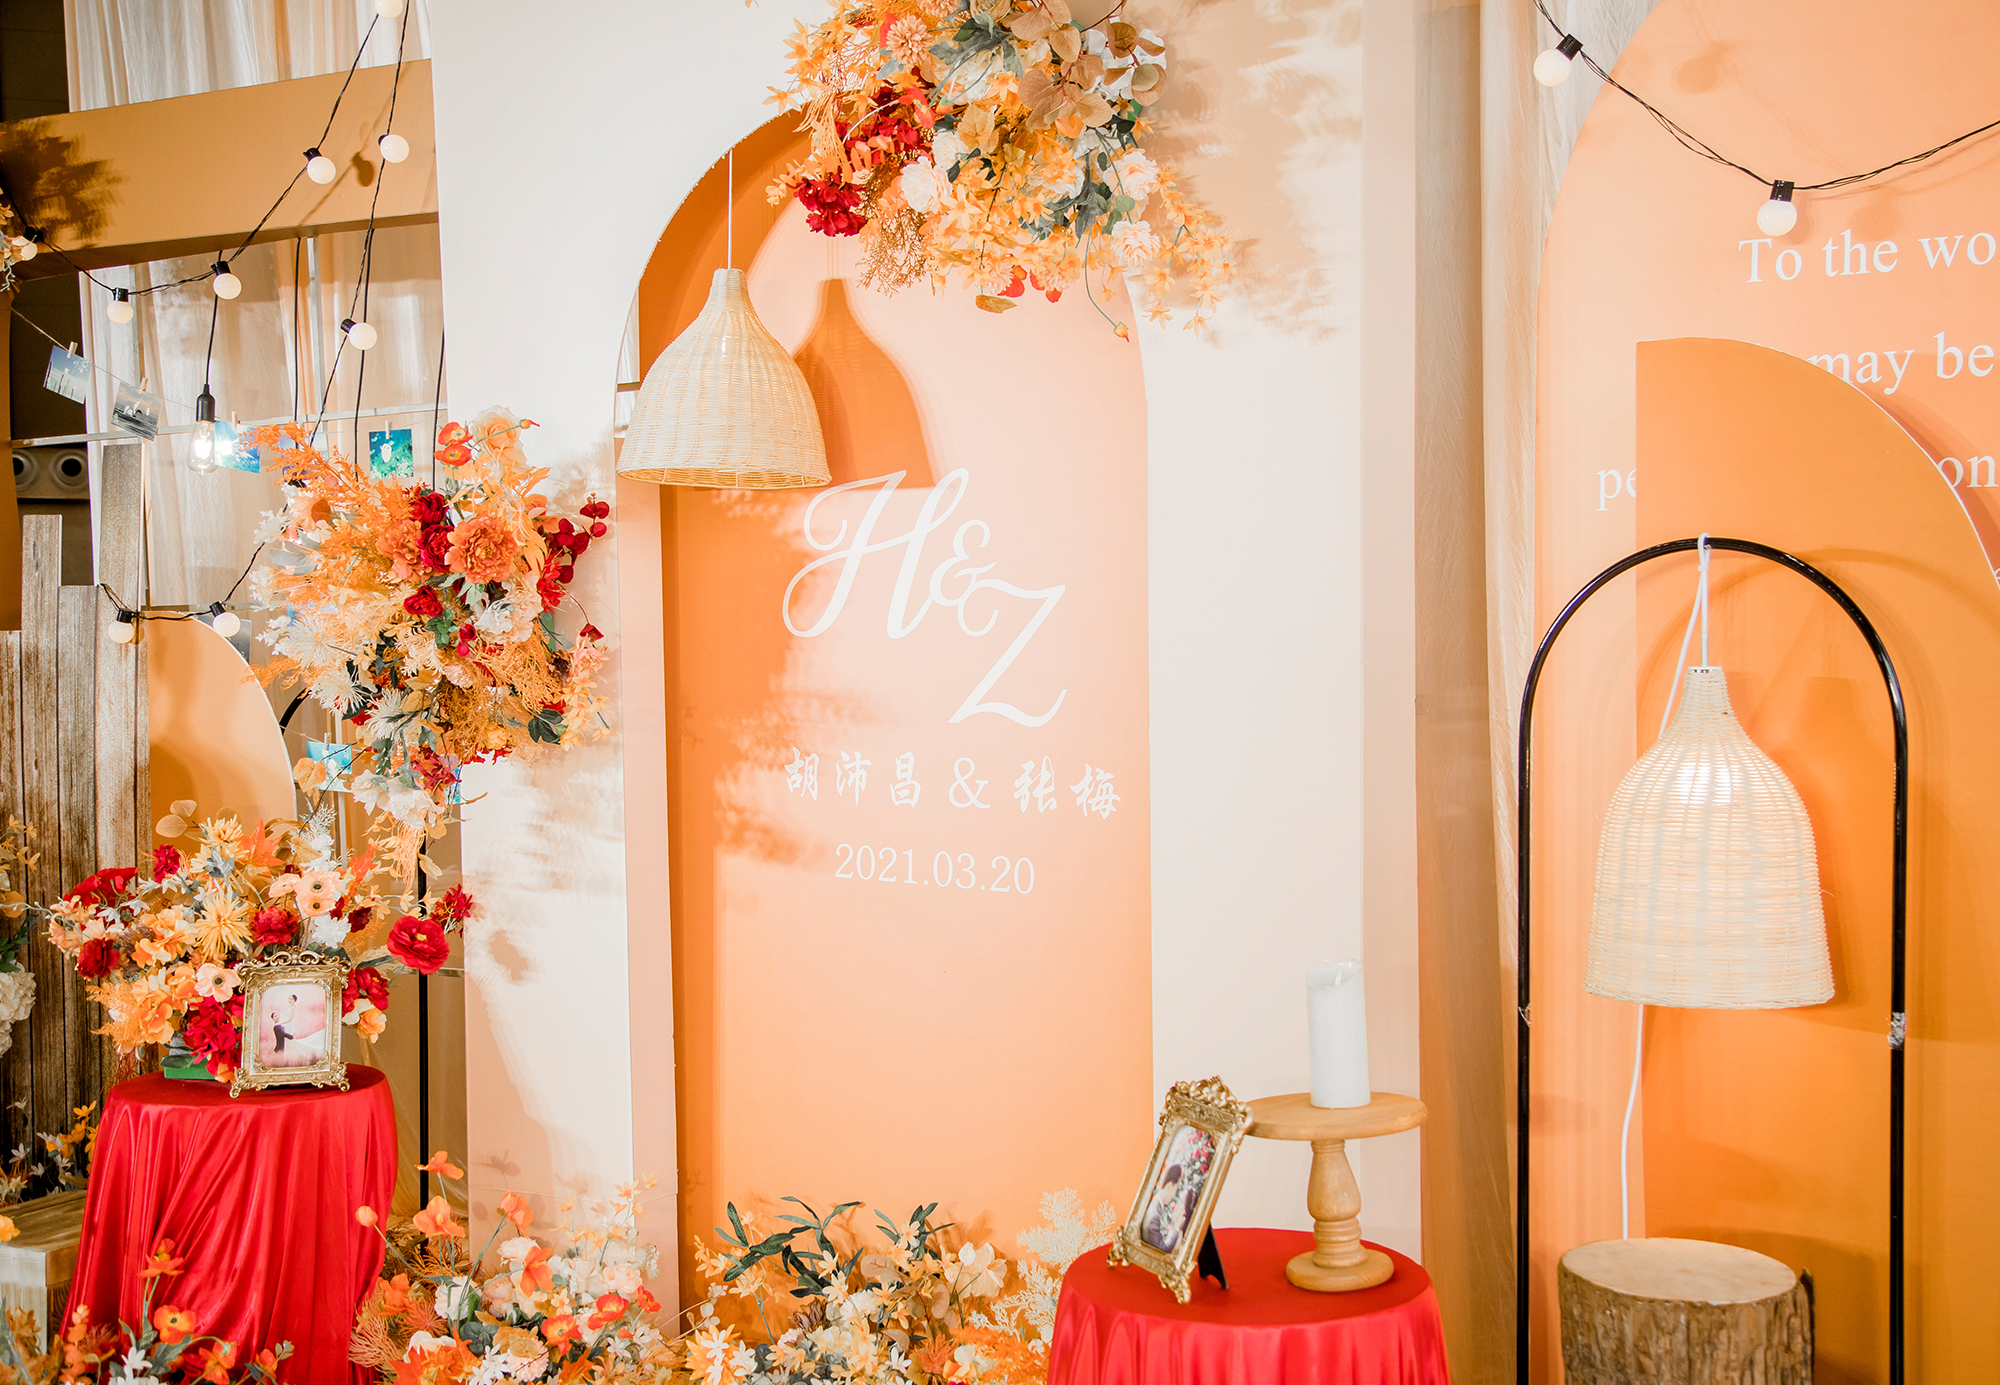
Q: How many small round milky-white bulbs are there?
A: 11